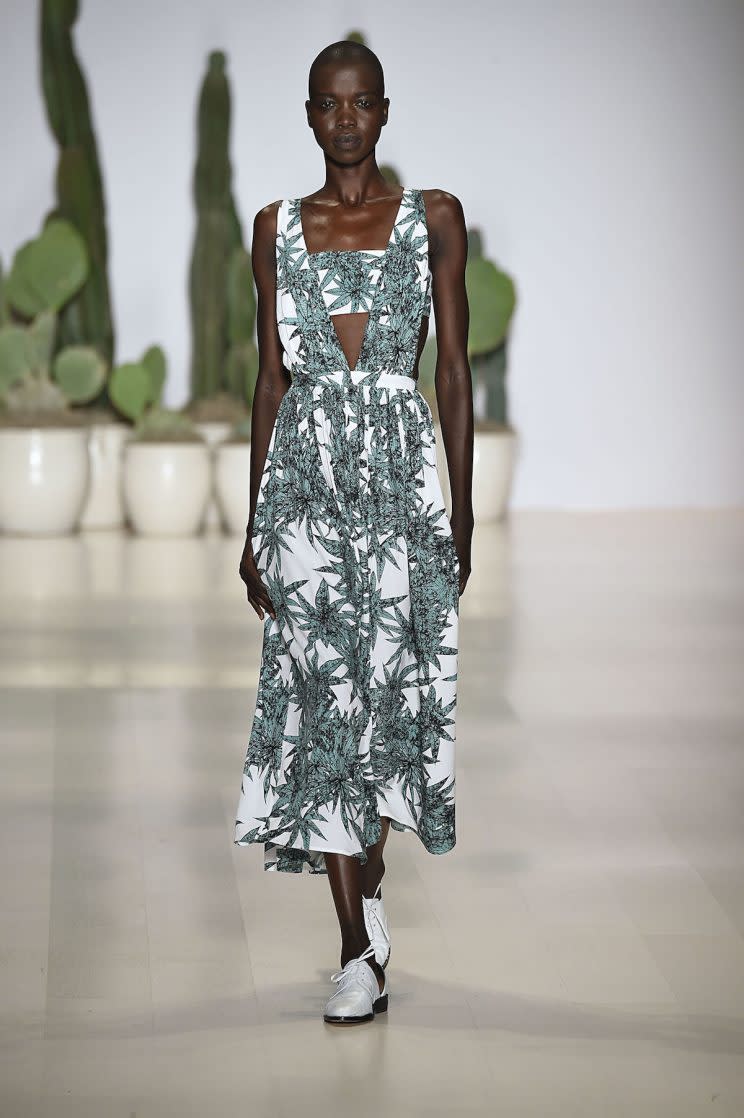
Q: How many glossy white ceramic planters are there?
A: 6